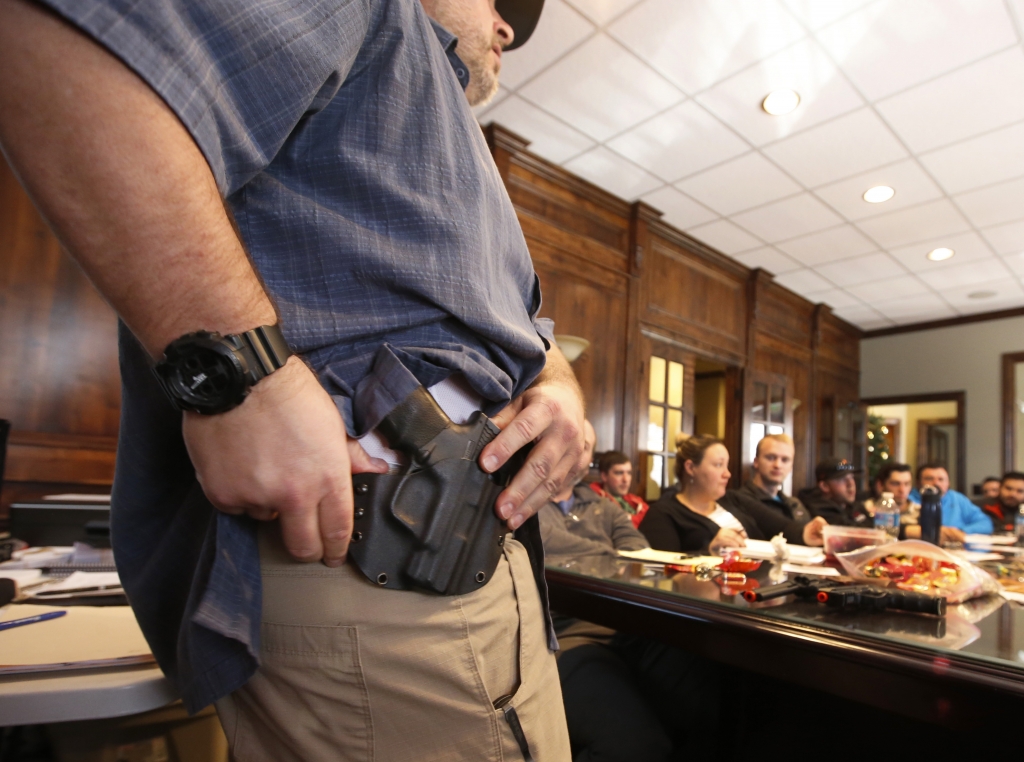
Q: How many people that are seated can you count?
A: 9